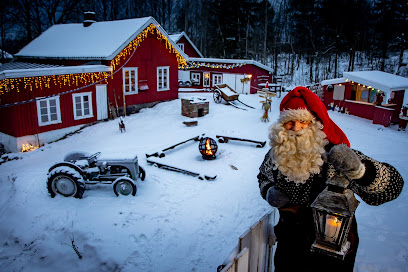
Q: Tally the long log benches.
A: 3